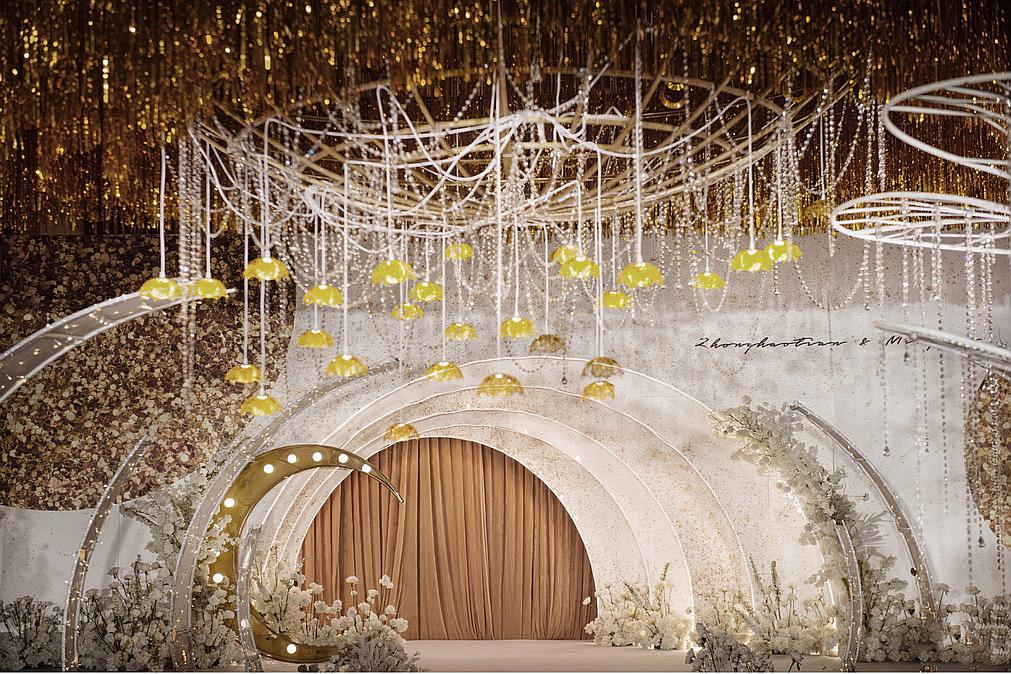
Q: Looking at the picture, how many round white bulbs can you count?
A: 8